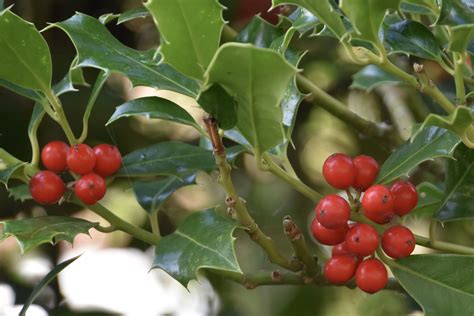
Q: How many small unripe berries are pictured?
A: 0